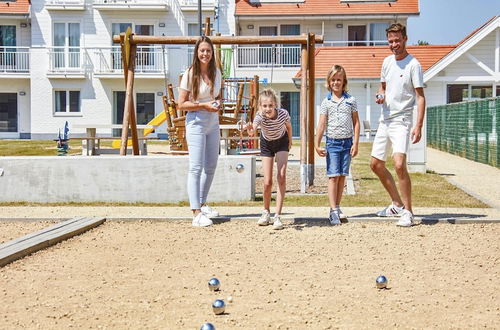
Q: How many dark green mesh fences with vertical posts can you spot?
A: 1